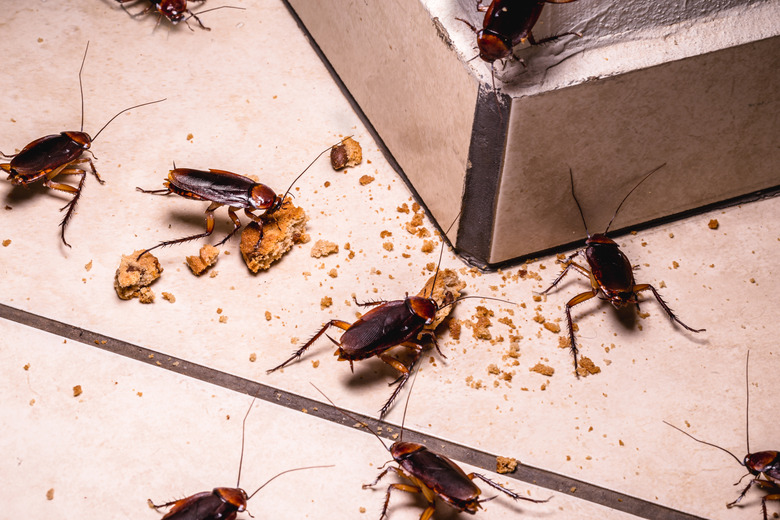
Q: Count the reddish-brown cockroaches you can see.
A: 9